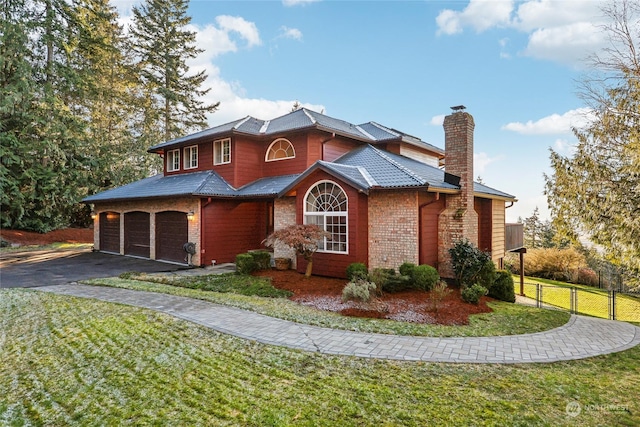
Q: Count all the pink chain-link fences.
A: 0